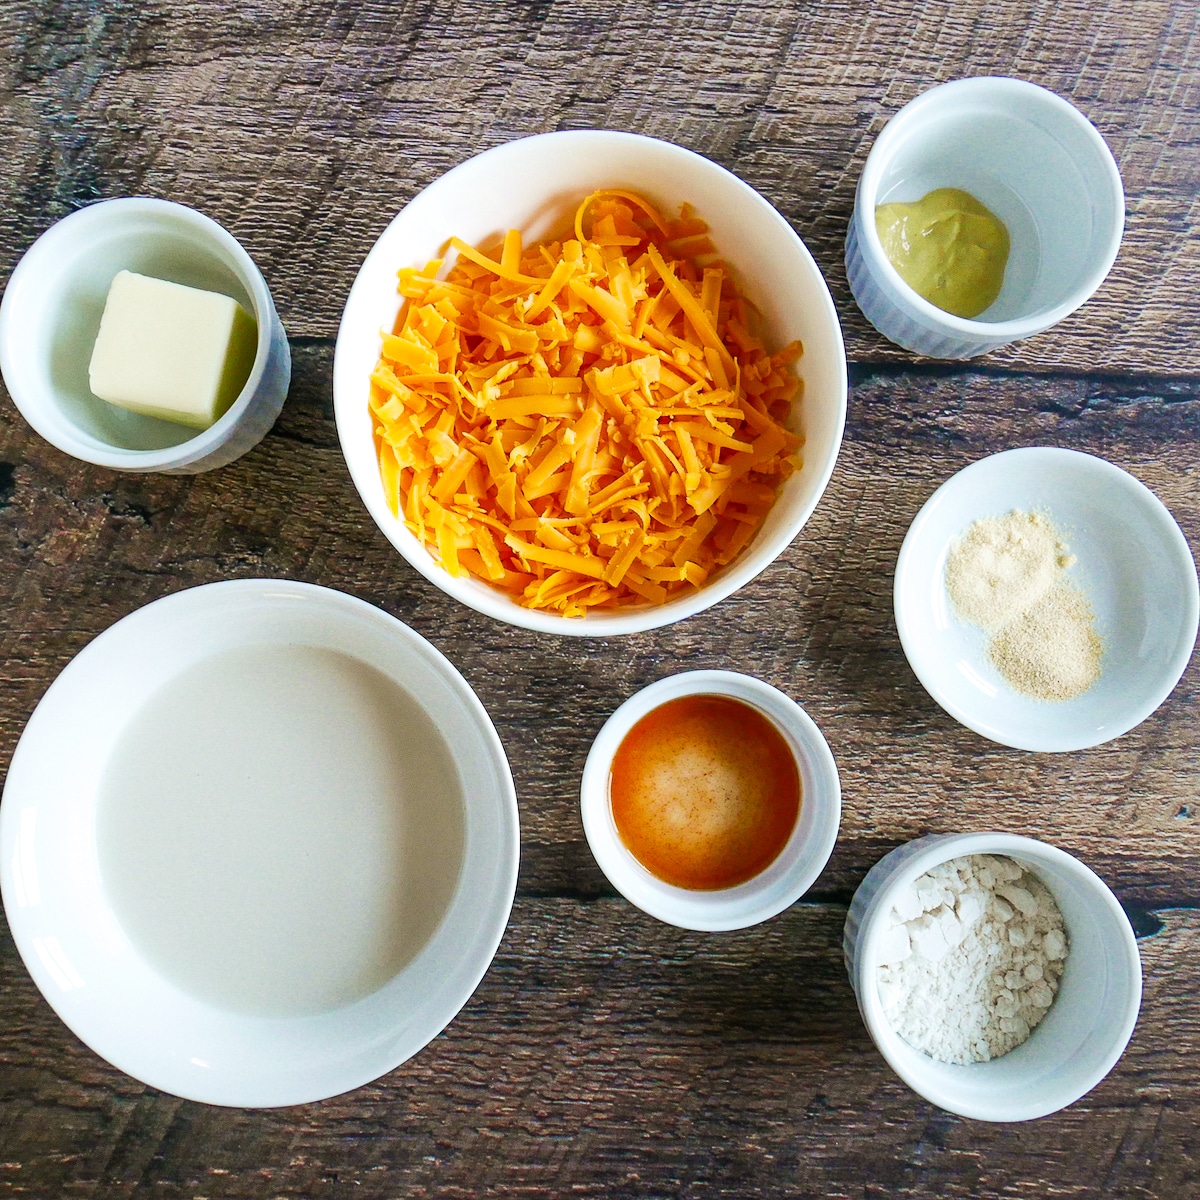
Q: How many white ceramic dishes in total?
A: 7